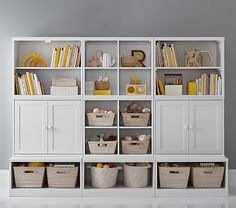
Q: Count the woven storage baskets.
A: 10